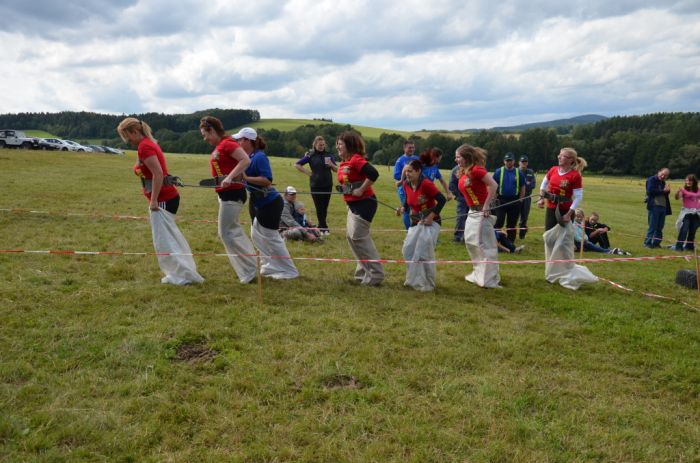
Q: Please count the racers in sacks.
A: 7